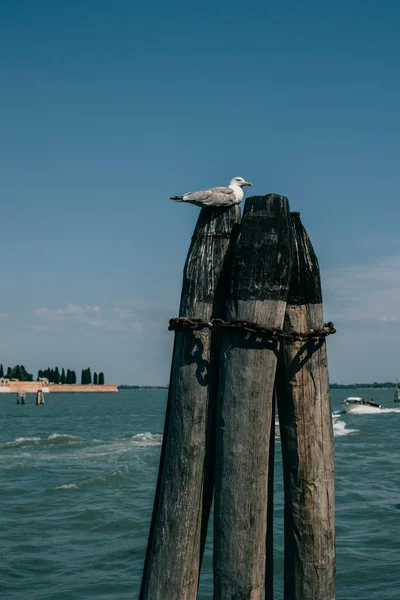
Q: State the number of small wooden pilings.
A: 2